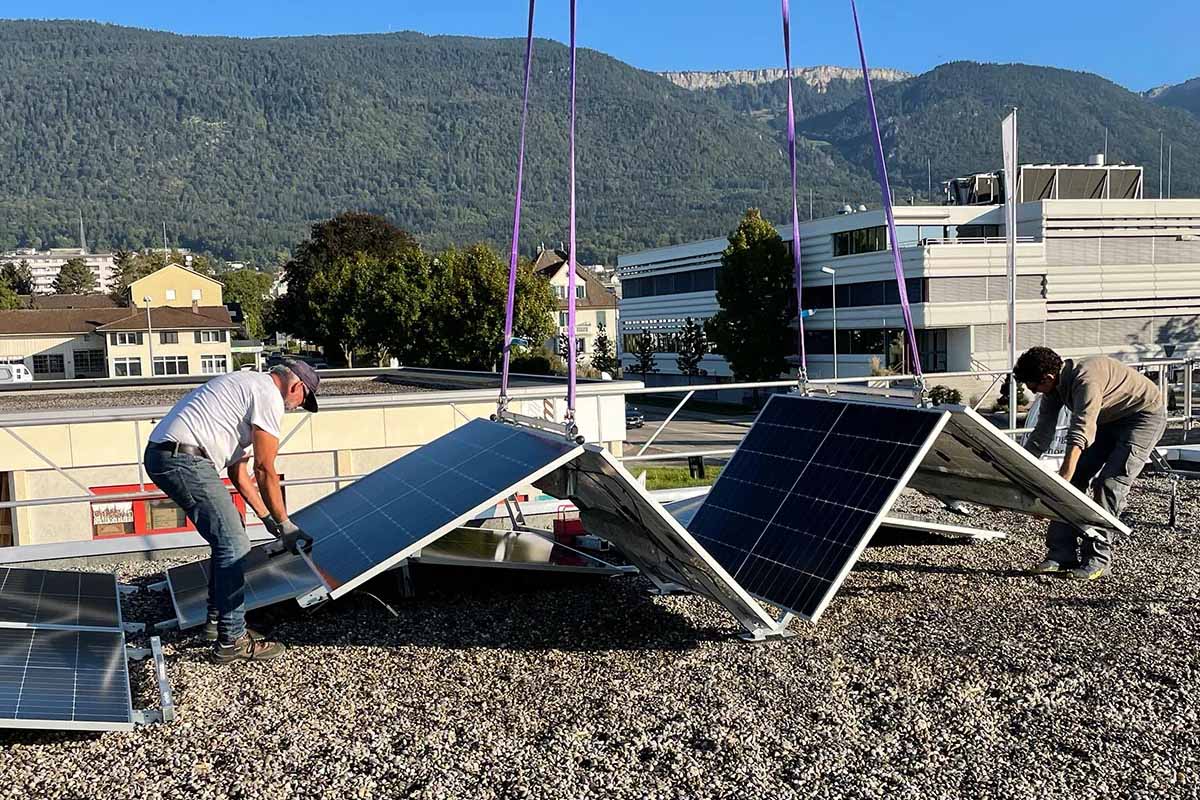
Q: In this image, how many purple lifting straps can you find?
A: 4